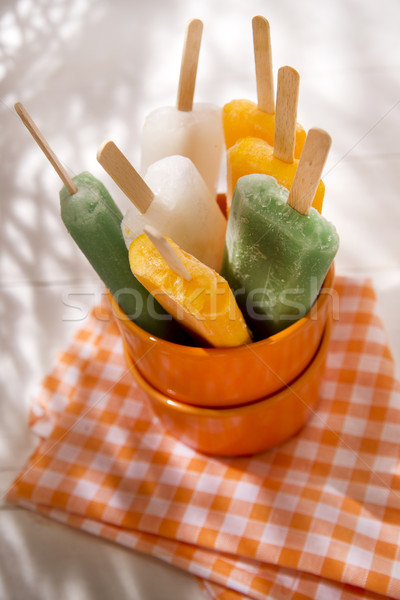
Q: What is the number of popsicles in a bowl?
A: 7